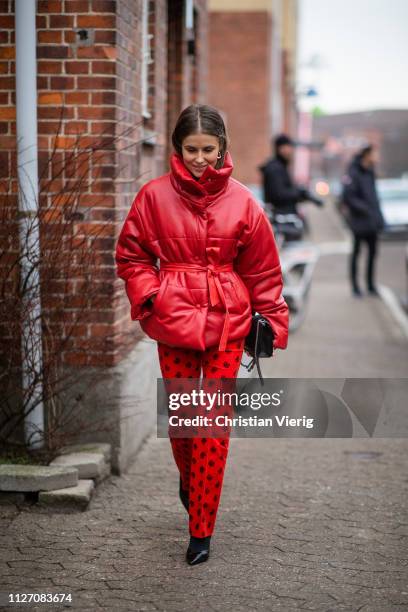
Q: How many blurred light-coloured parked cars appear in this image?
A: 1